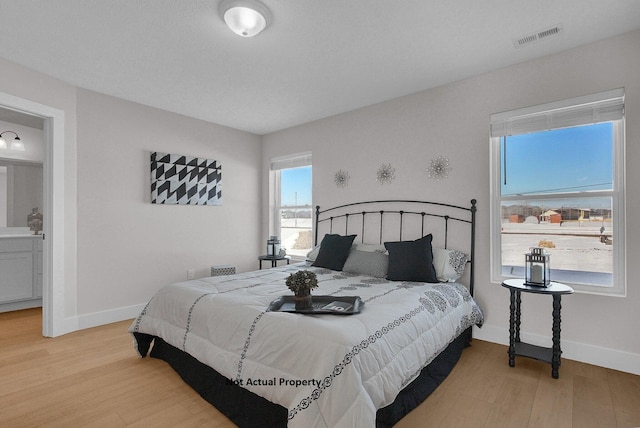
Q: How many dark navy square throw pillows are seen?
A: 2